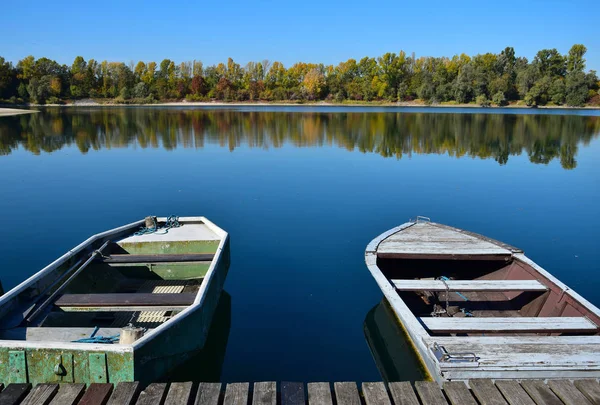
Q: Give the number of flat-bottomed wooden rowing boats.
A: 2